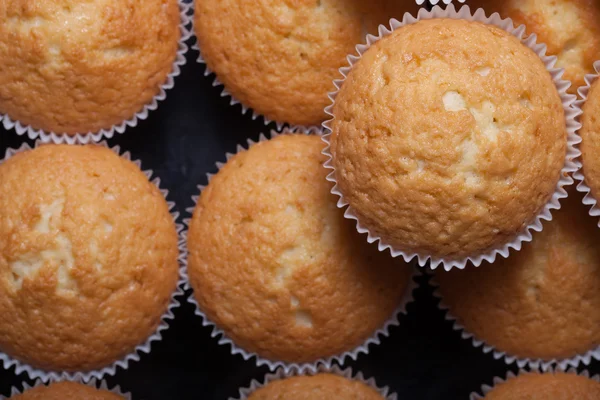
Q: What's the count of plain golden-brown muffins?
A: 11